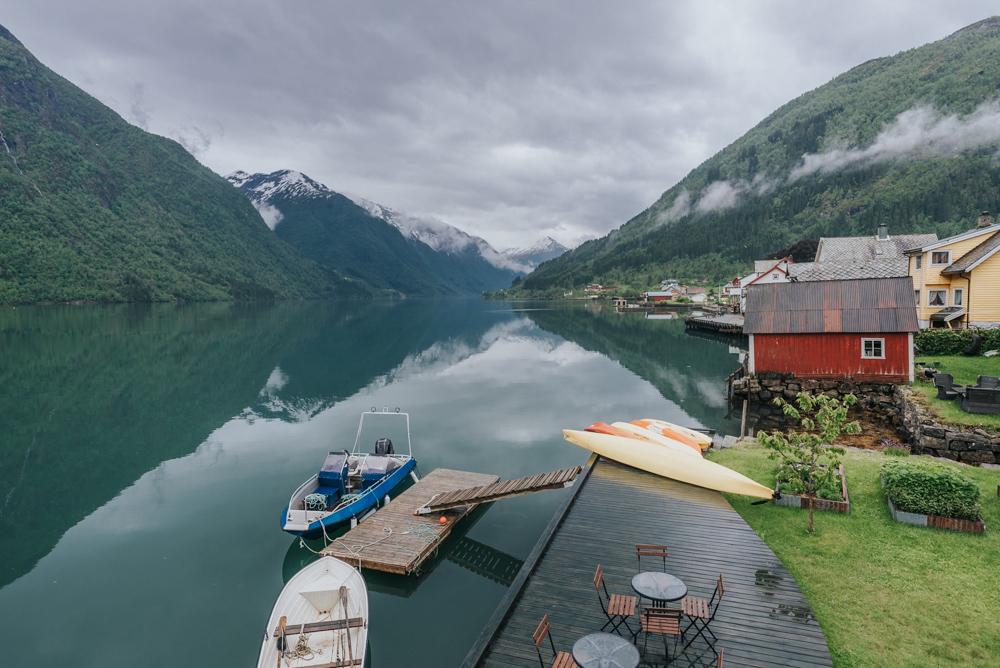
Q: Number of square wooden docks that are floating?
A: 1